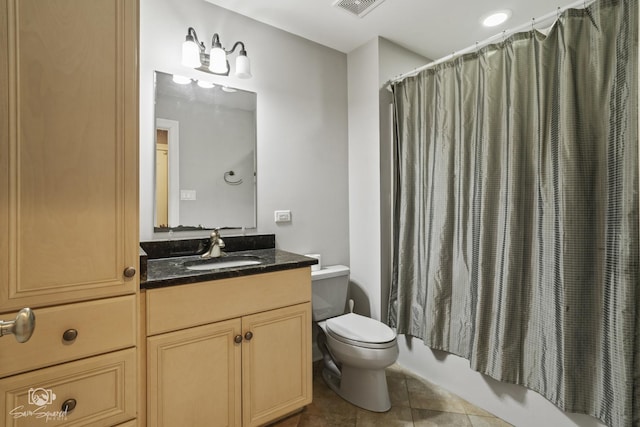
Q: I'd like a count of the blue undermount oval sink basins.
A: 0